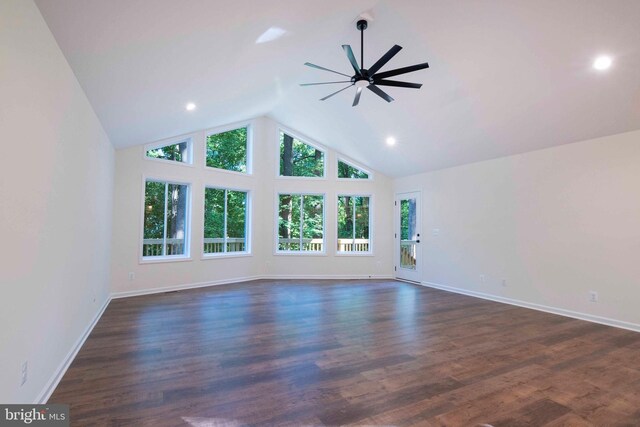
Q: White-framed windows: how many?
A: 8